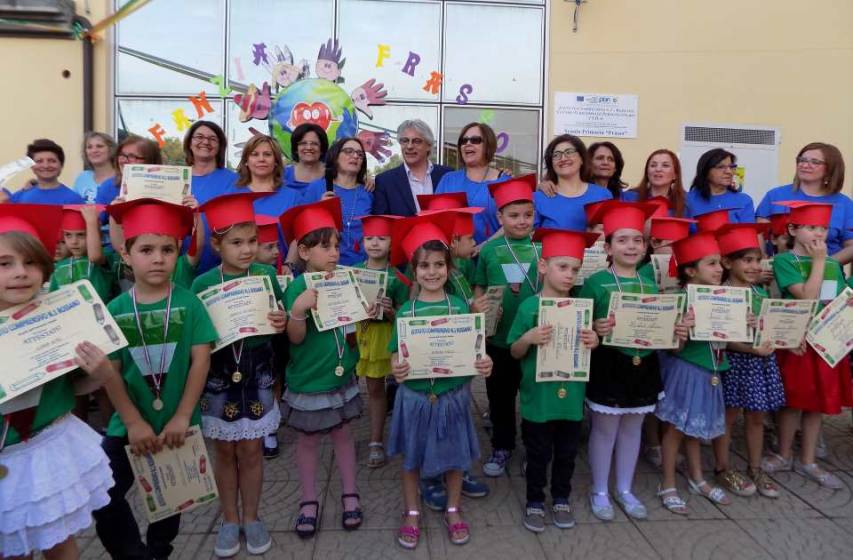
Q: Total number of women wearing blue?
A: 13